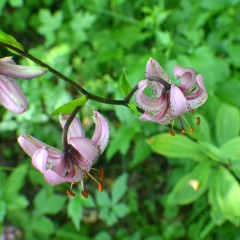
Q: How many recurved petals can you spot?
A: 12